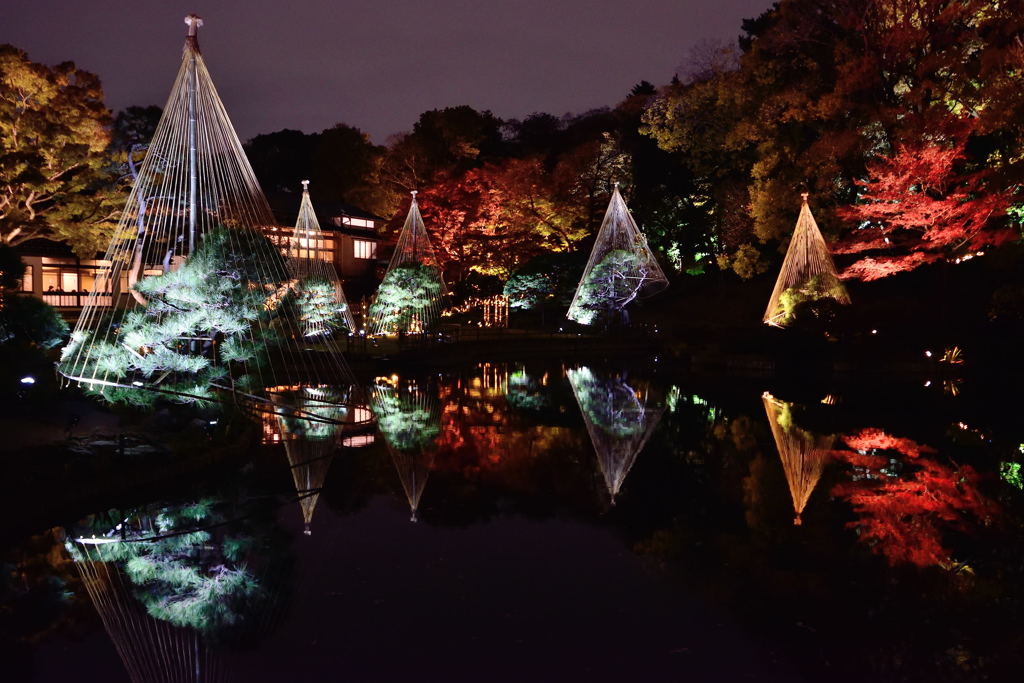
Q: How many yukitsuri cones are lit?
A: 5